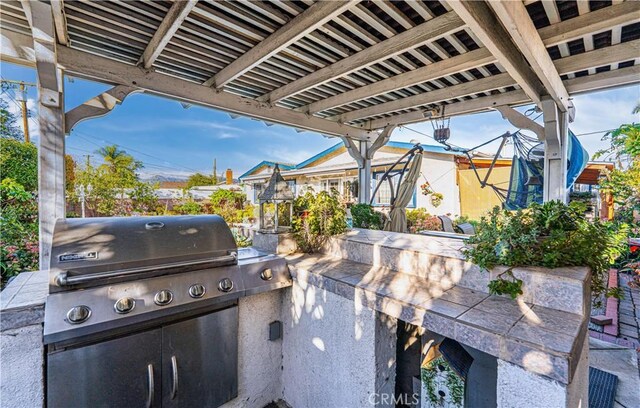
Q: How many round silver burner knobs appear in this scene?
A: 6